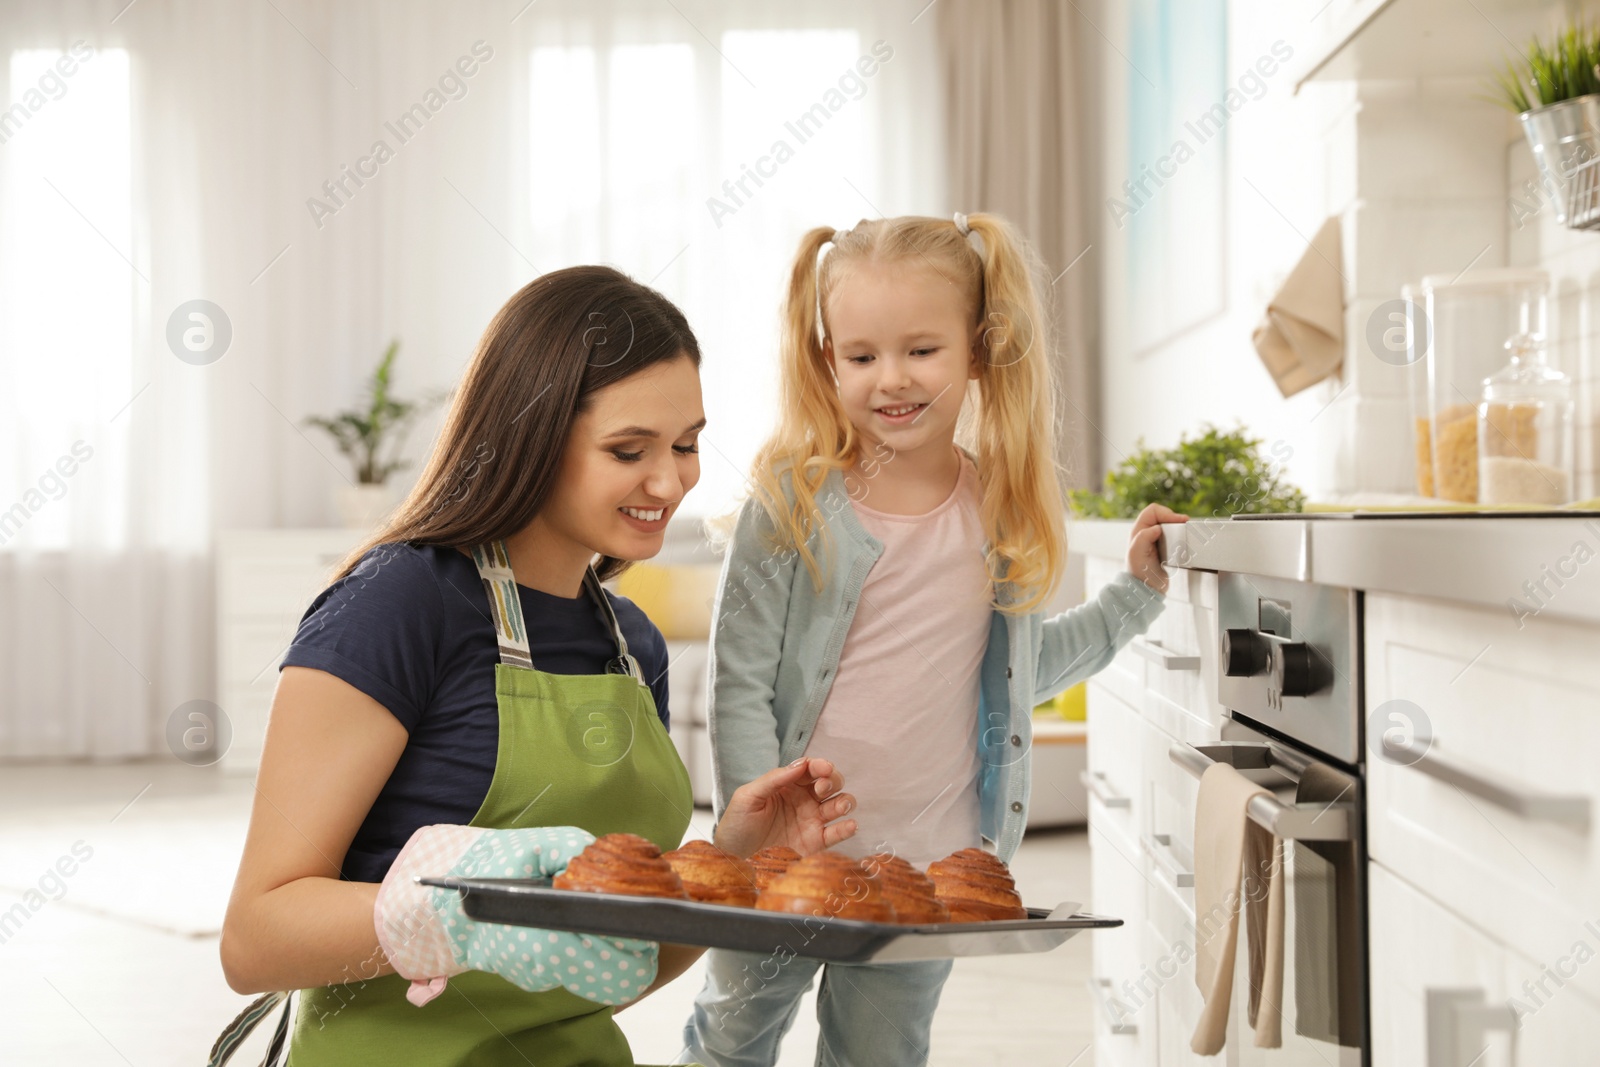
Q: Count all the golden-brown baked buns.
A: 6